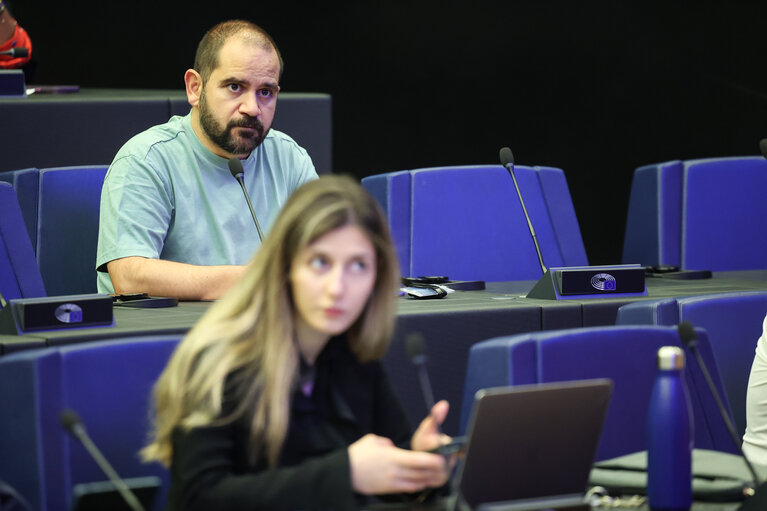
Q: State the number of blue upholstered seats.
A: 7